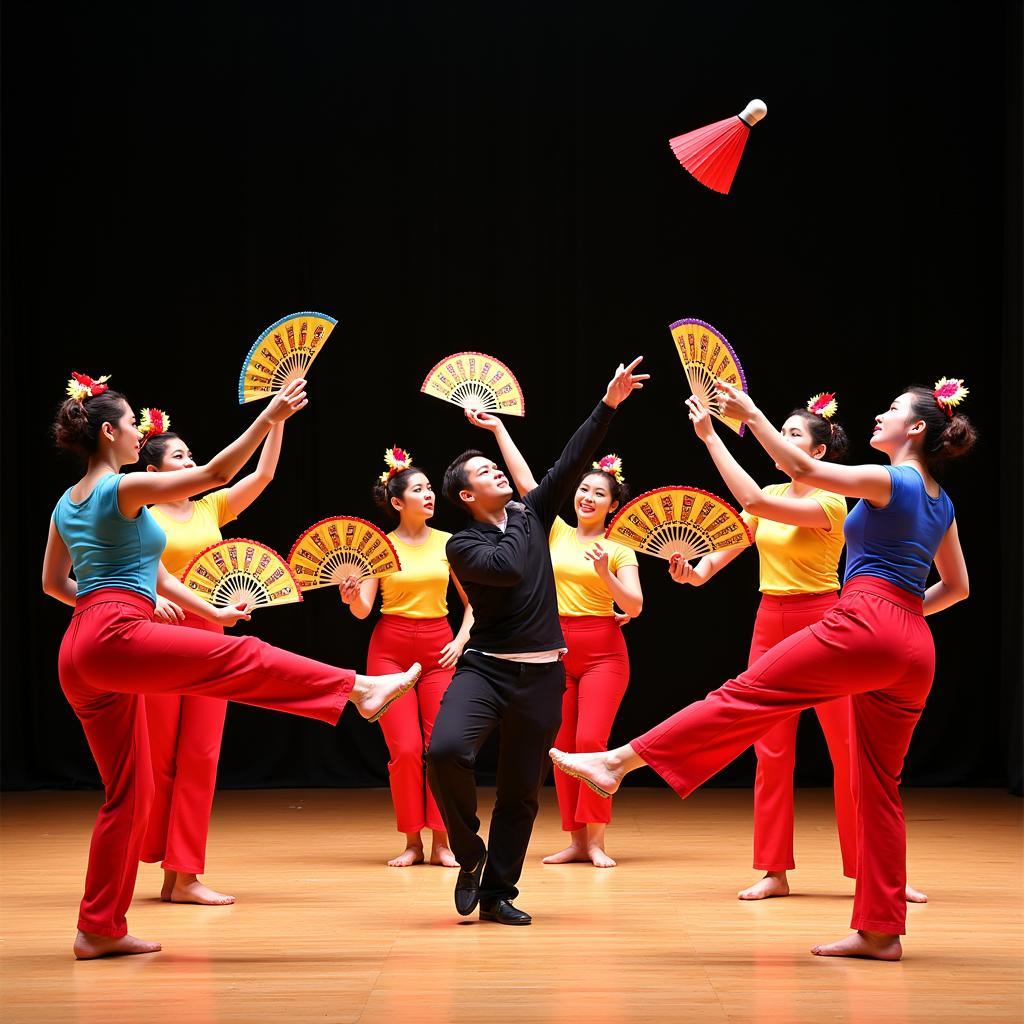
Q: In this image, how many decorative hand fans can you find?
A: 6